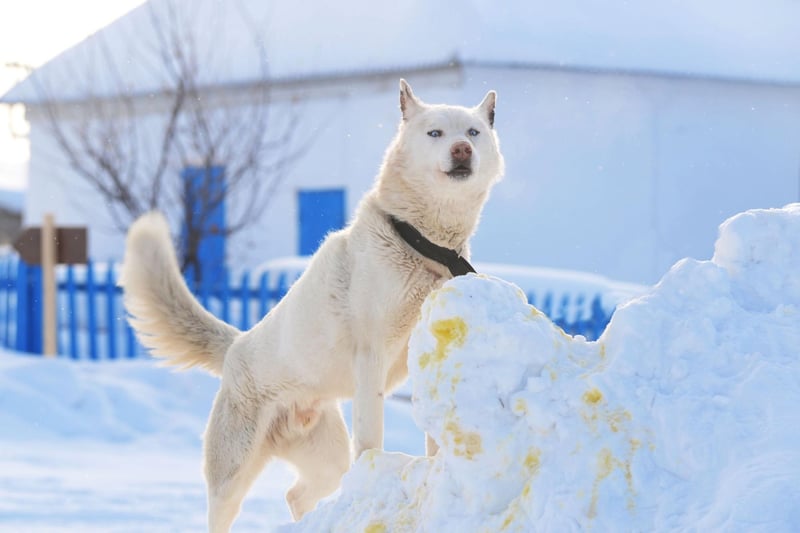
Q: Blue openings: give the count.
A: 2